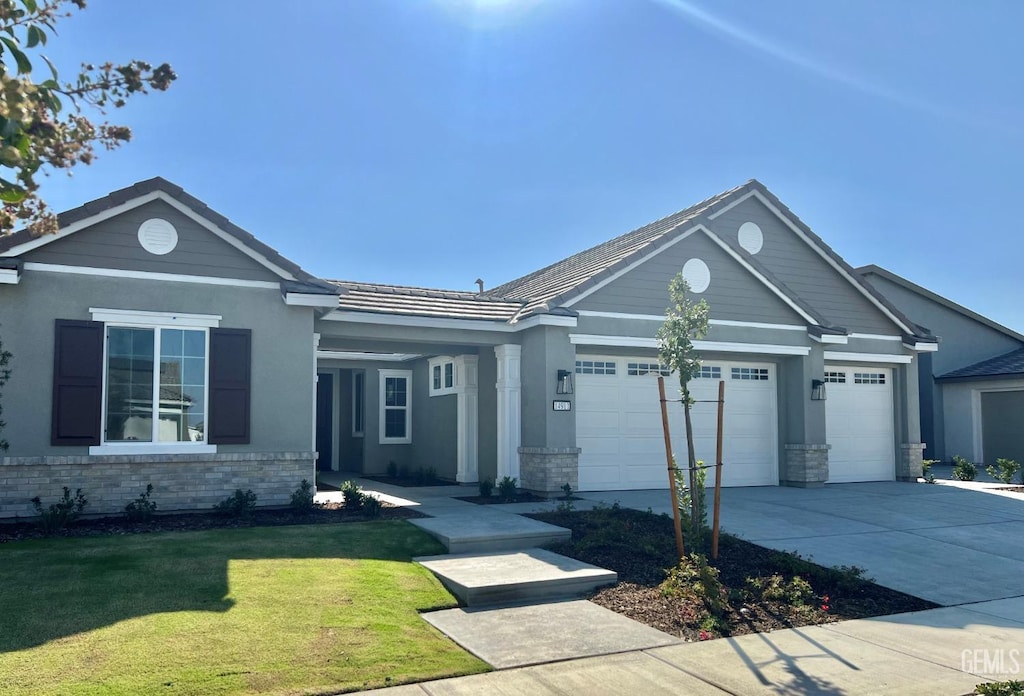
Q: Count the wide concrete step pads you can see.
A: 3